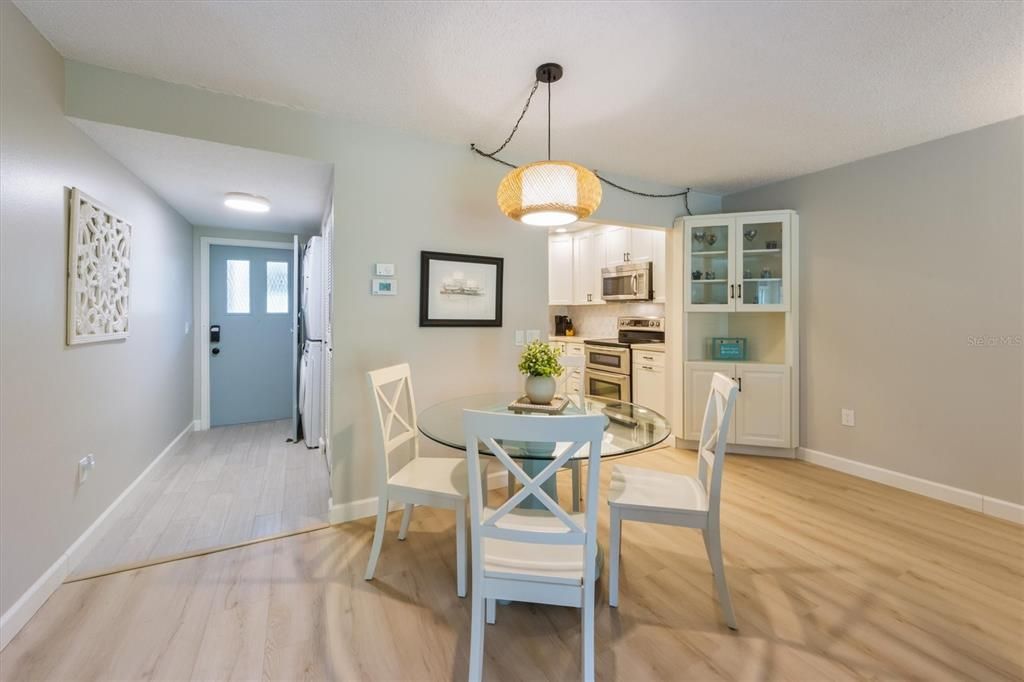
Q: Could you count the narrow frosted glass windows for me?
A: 2